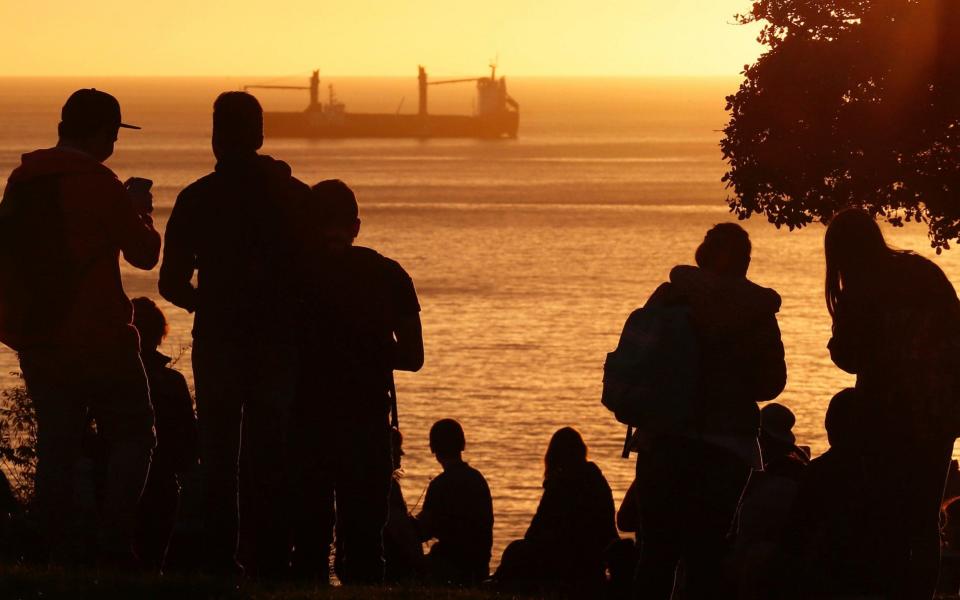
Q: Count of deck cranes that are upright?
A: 2